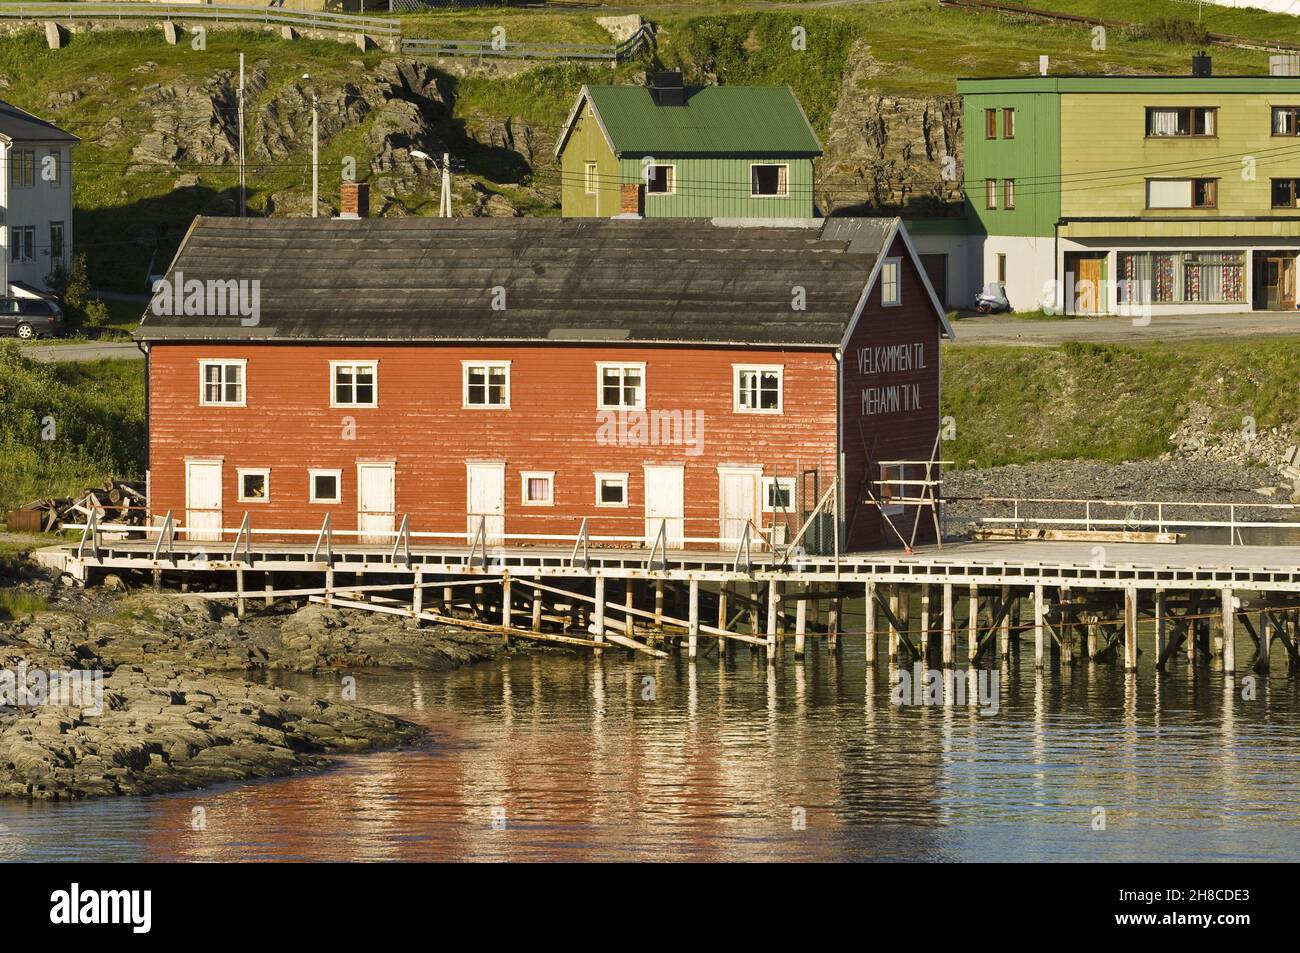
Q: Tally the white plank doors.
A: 5